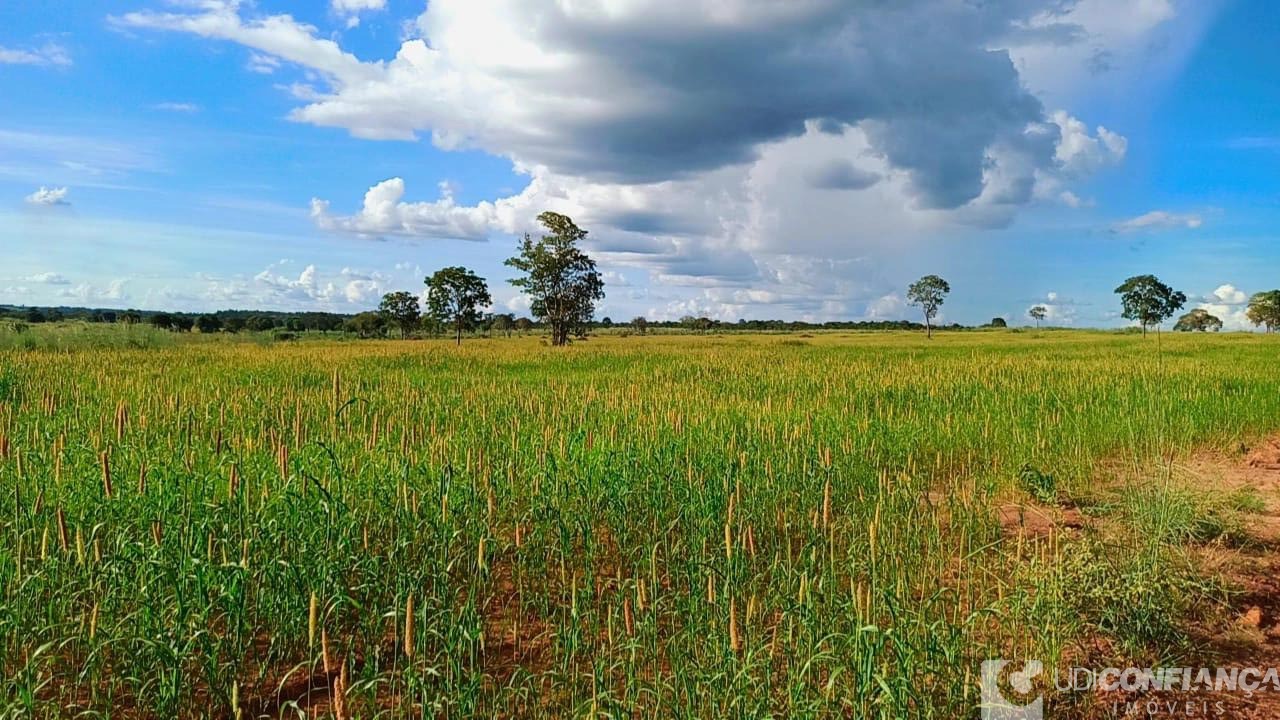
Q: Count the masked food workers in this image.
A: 0